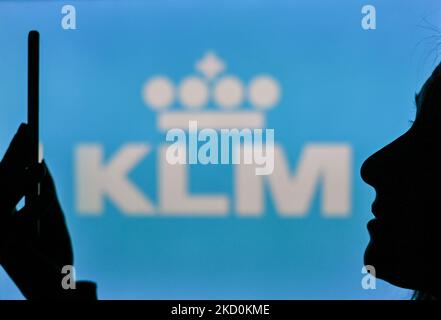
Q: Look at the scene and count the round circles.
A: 4